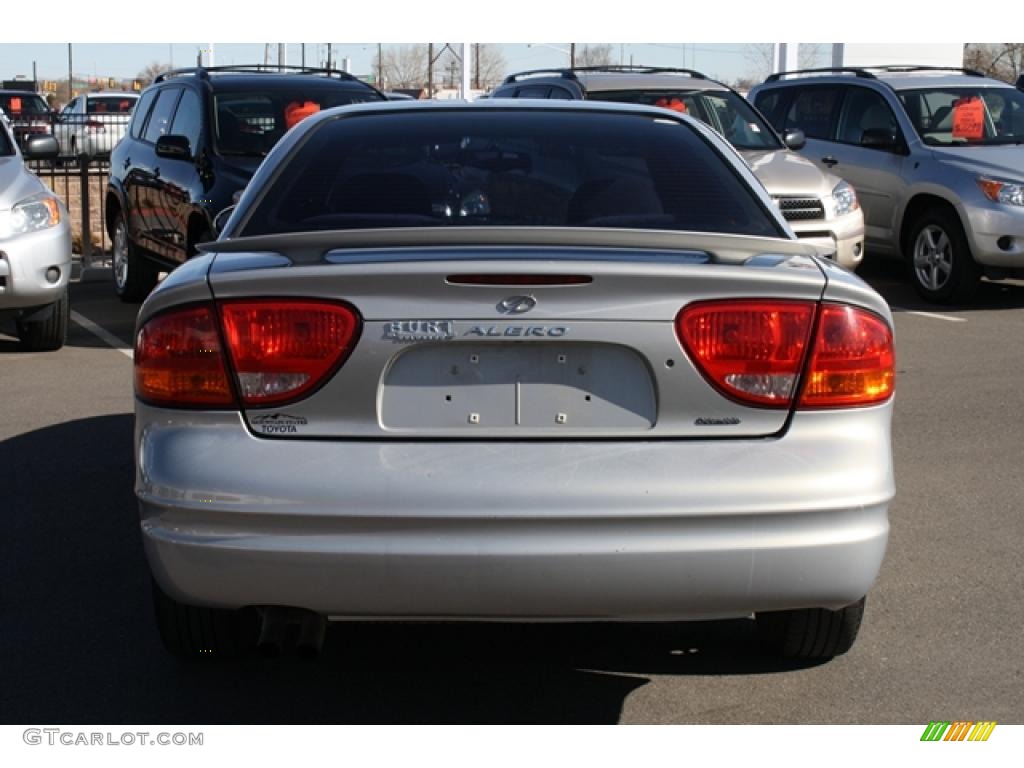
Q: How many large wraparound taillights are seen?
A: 2